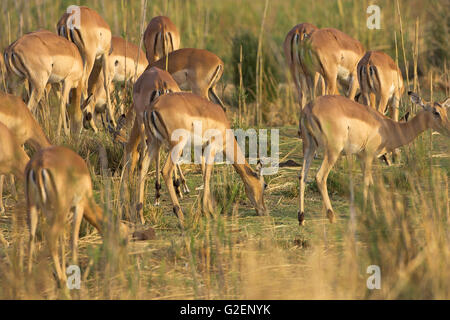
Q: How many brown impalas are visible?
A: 14